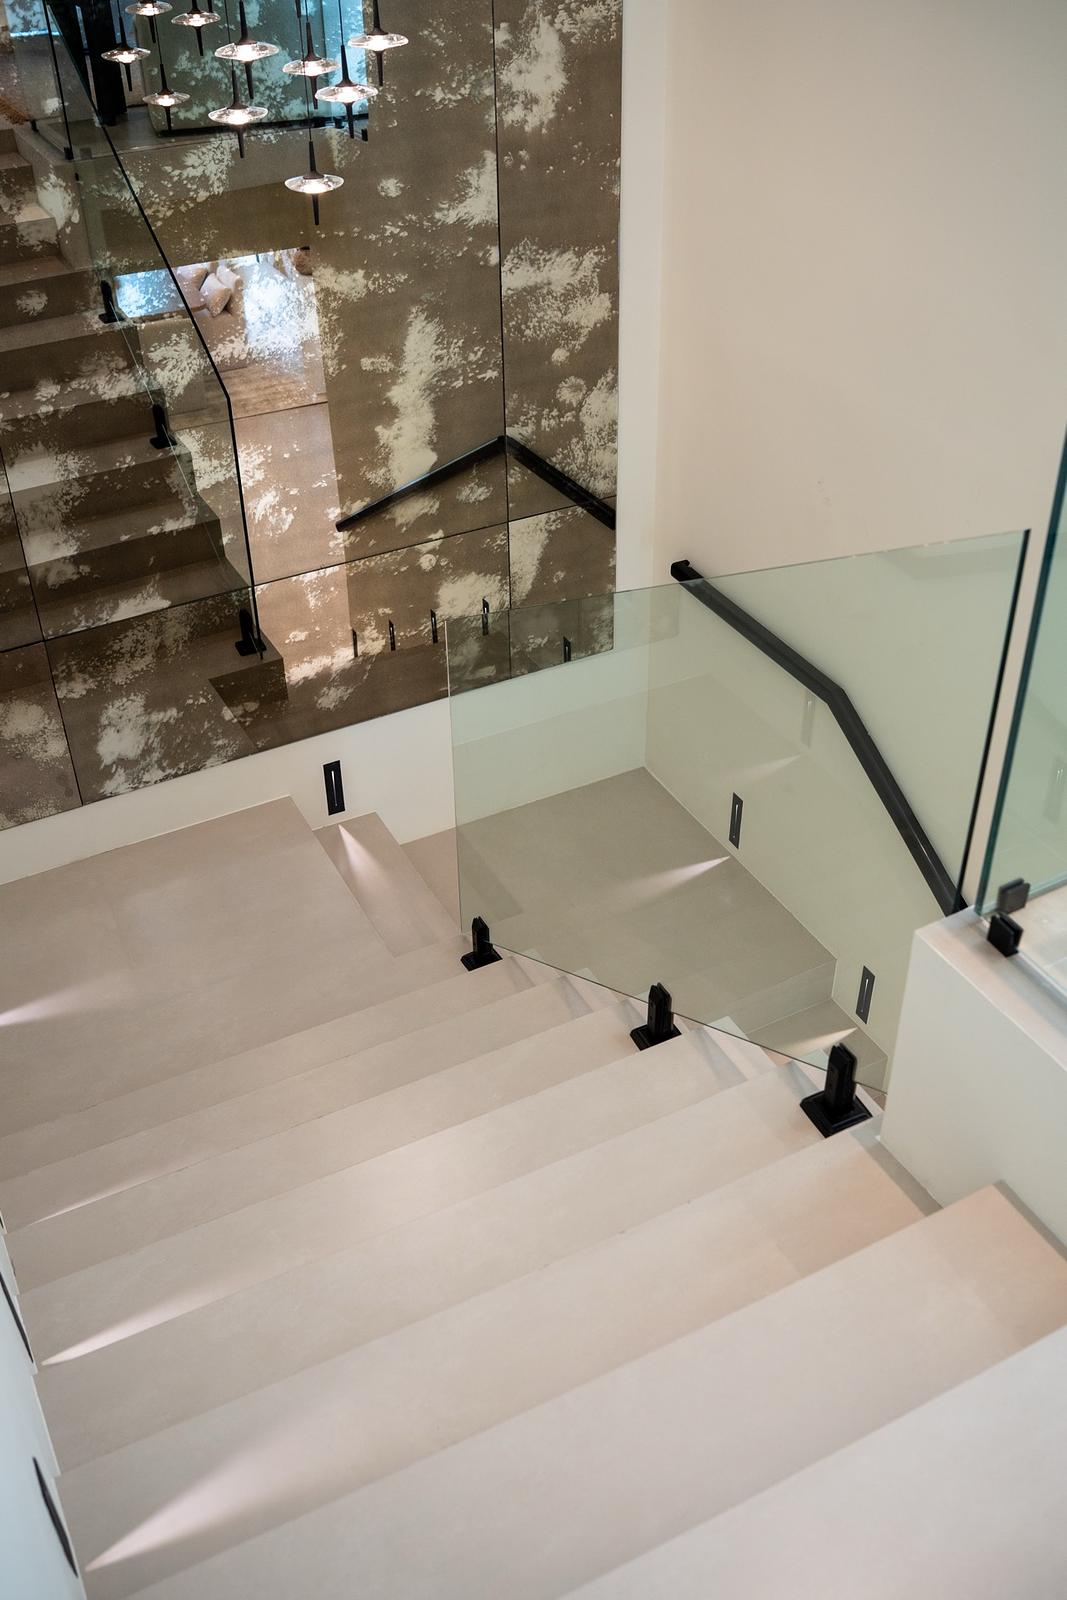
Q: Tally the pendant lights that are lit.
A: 10